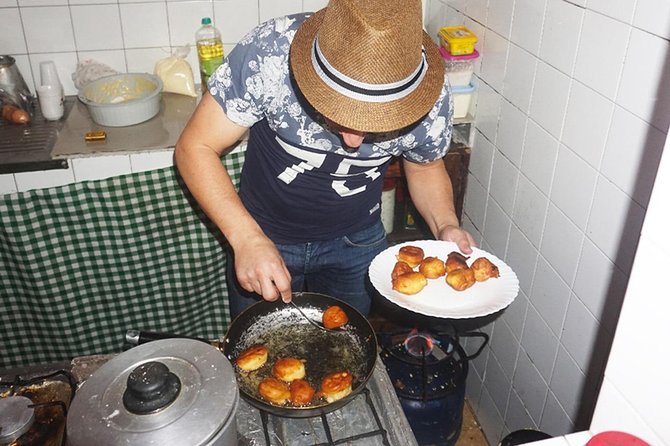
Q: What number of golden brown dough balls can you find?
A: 13